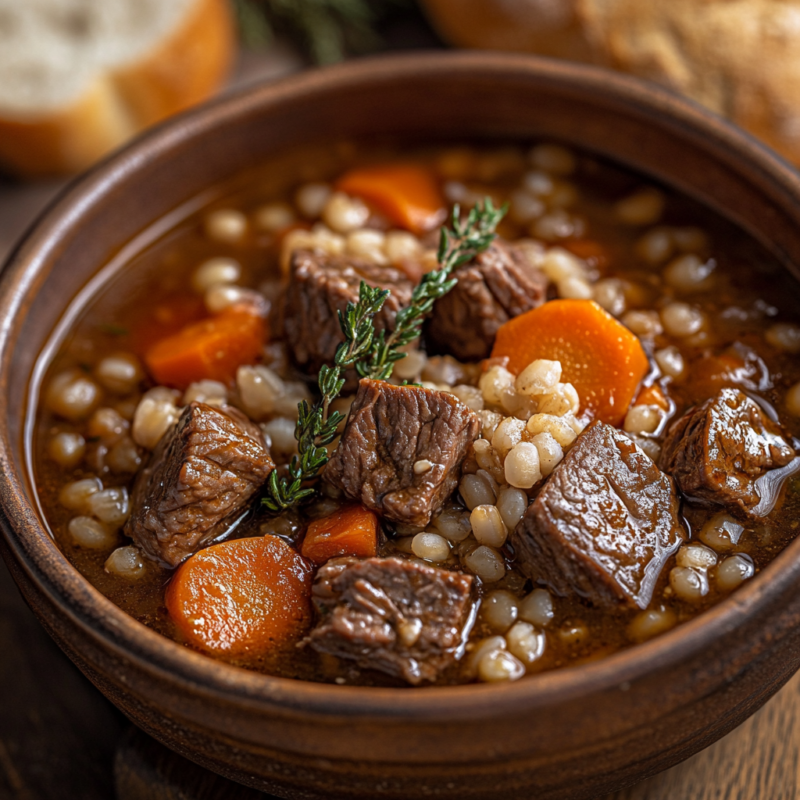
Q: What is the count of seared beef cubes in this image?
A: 7